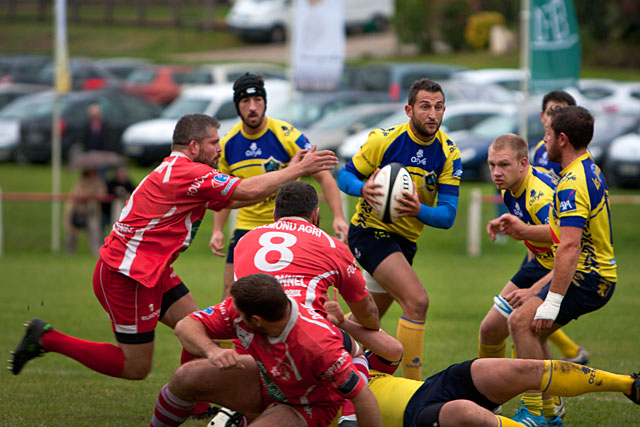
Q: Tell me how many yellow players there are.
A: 6